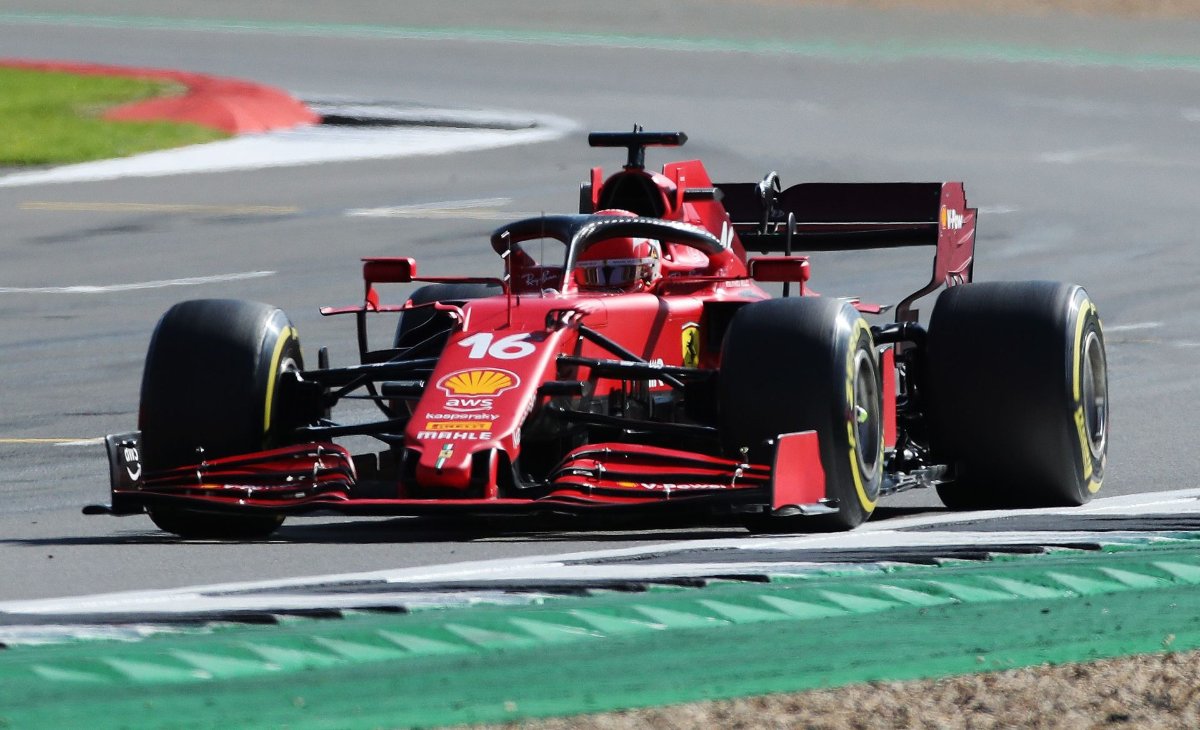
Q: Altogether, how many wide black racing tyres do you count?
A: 4